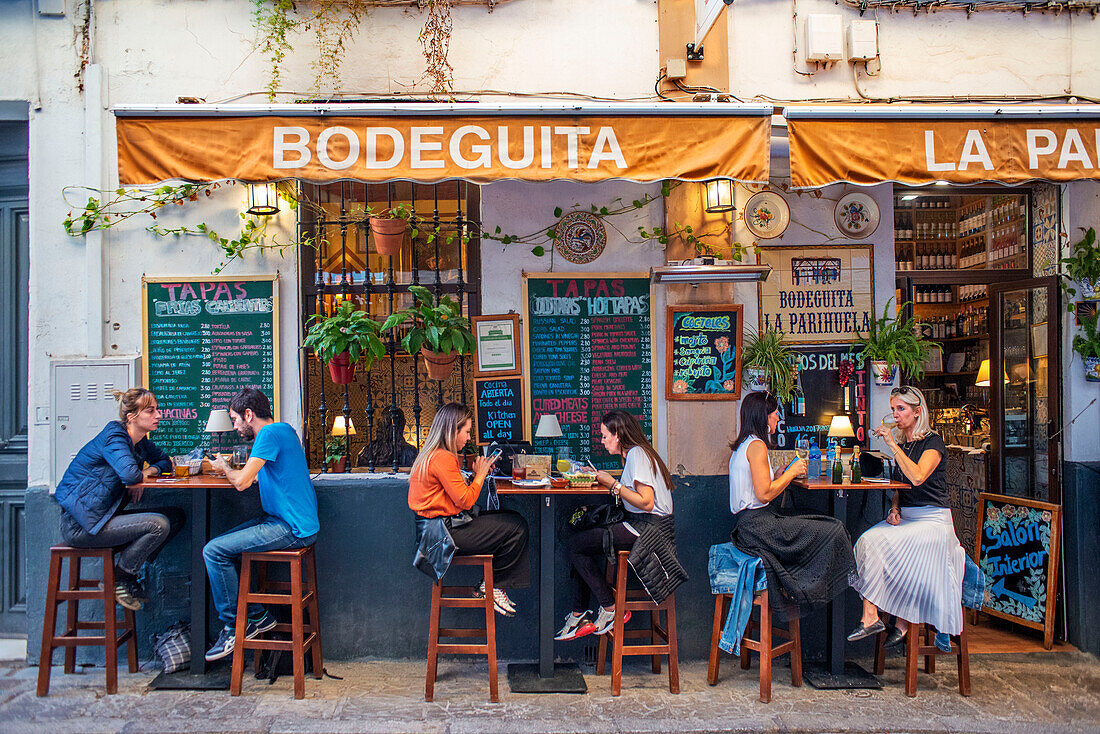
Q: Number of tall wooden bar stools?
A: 6